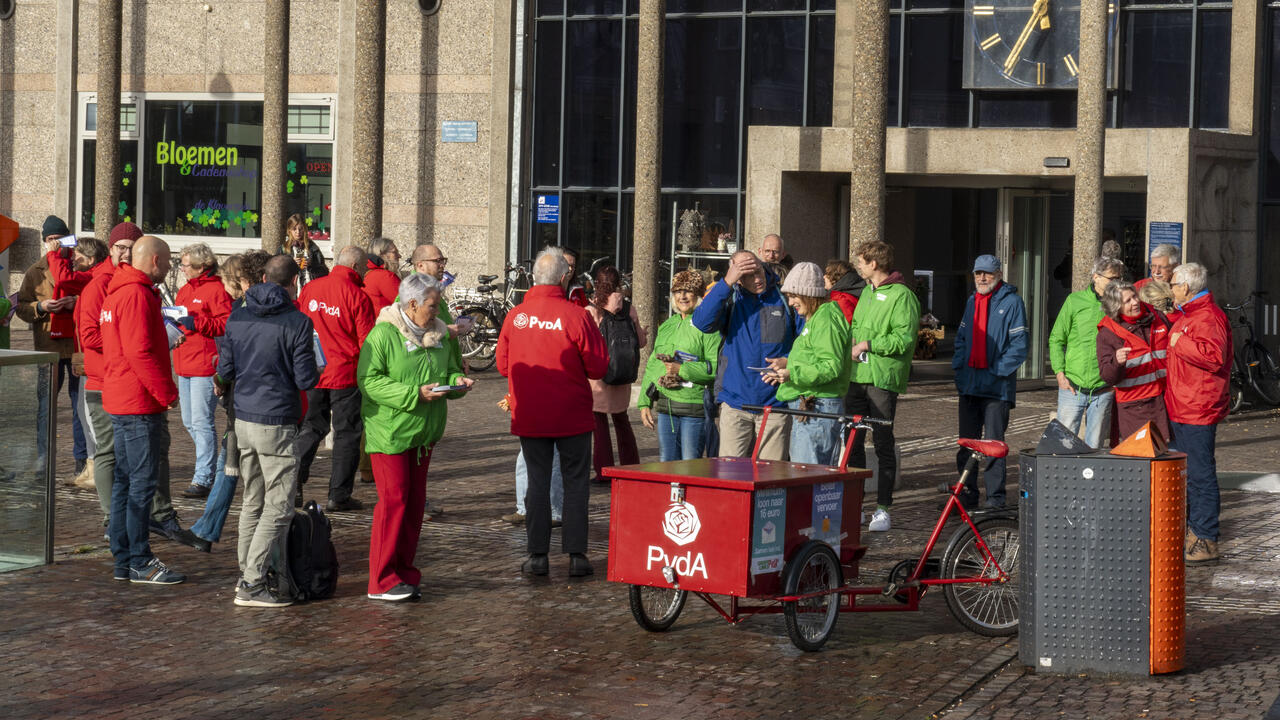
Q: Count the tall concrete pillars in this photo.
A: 6